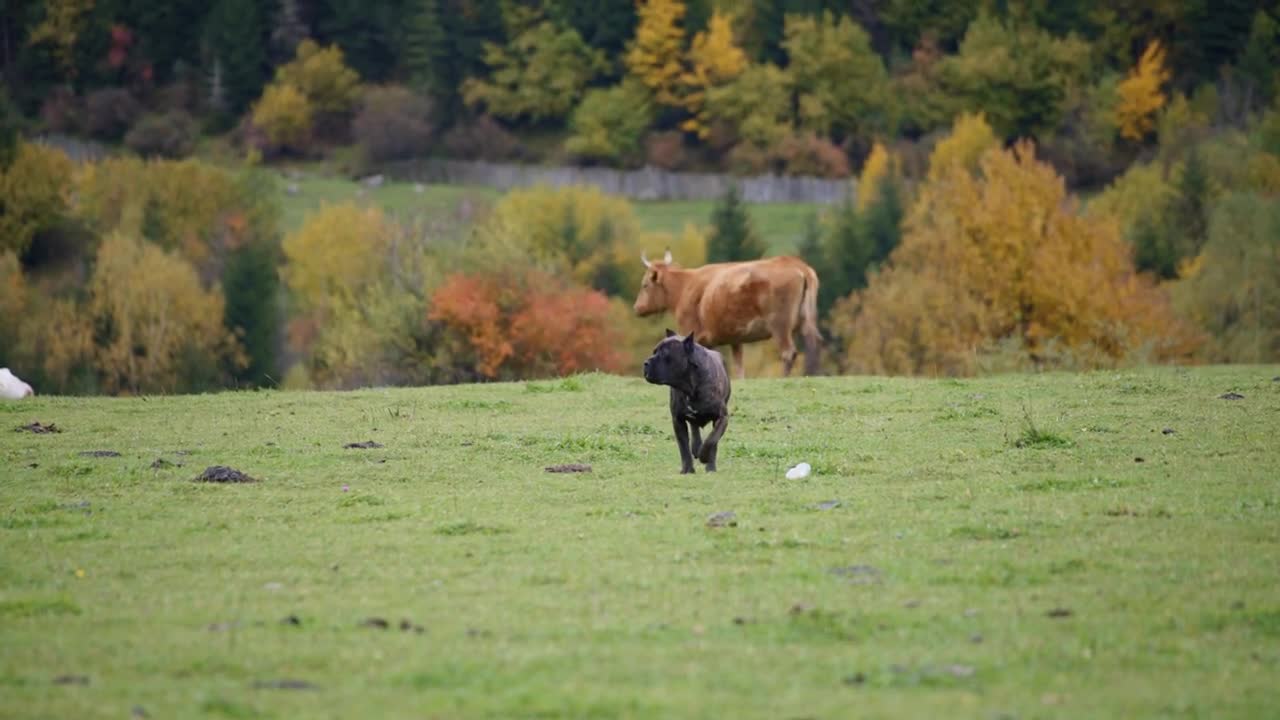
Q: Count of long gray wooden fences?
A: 1